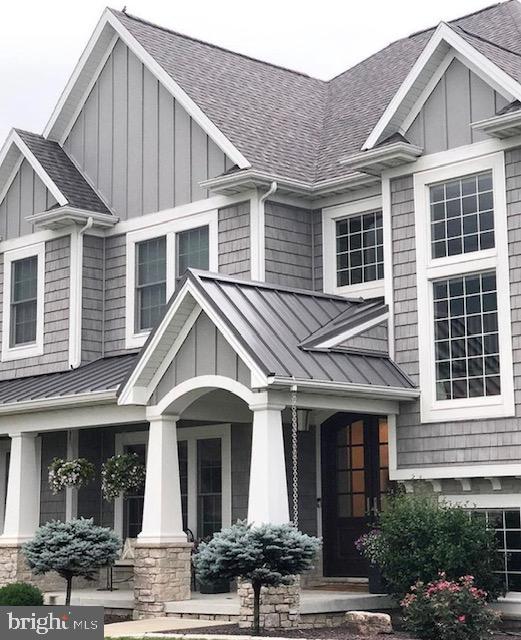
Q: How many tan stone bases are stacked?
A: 3